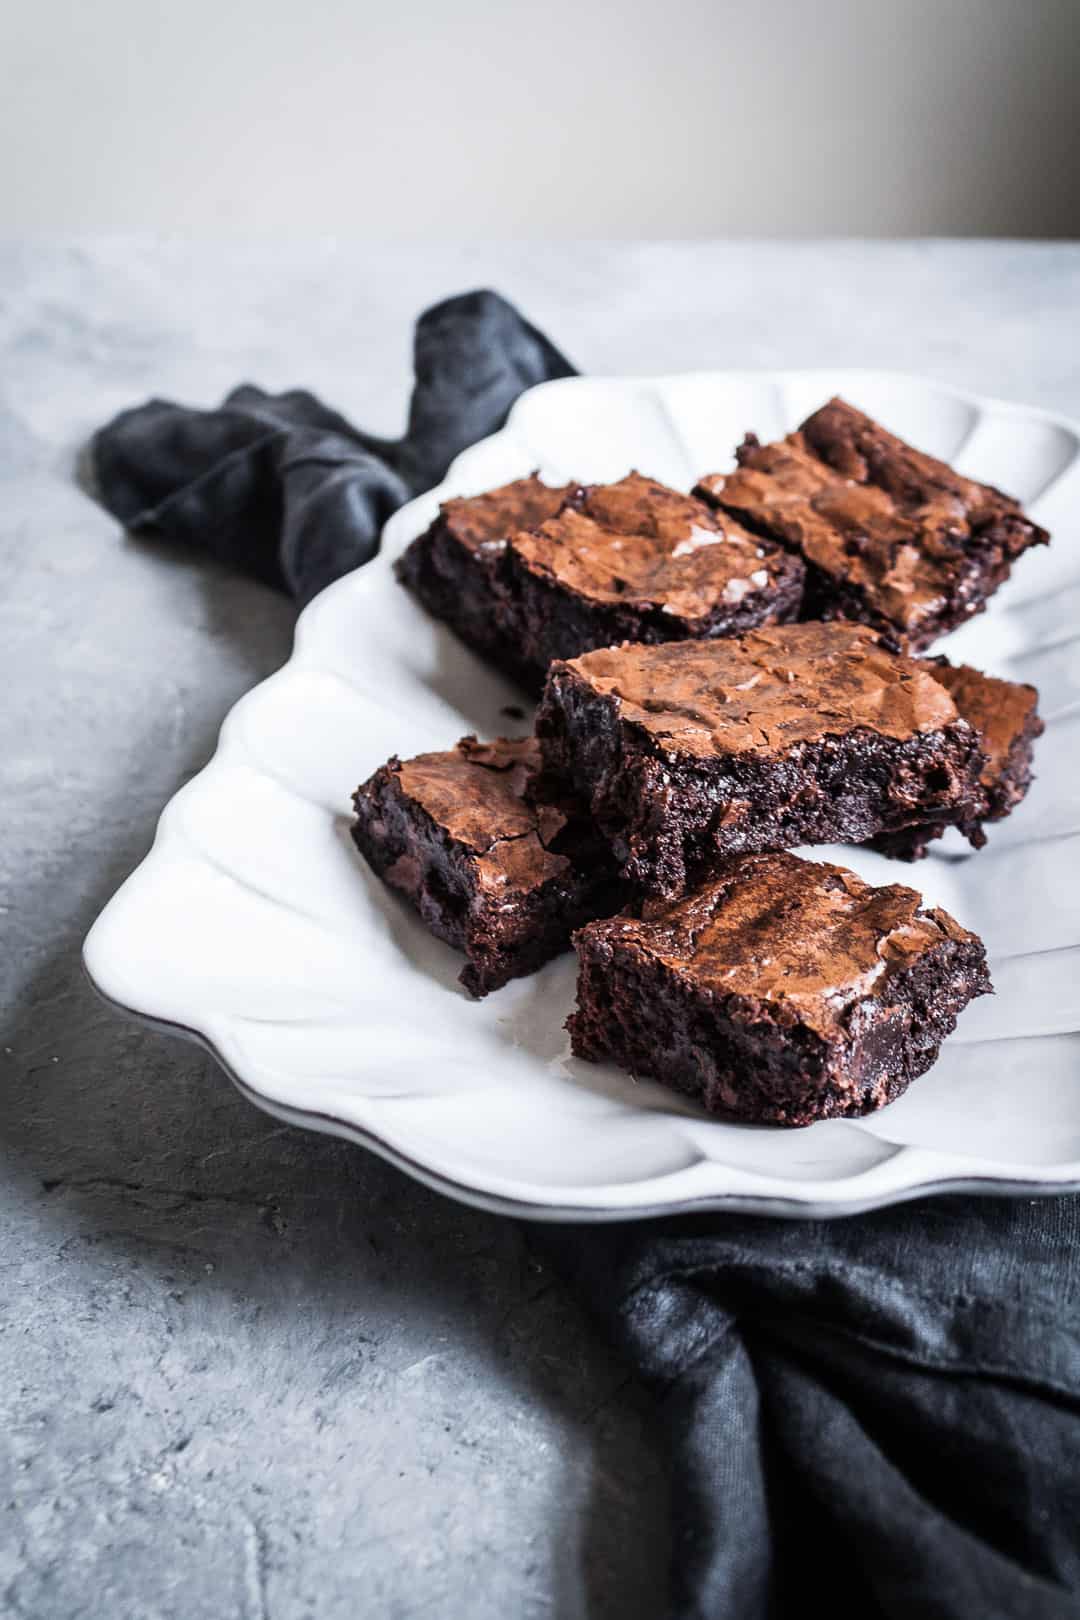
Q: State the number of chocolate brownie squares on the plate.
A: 6